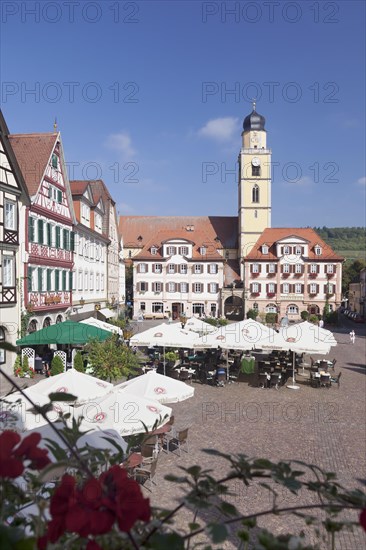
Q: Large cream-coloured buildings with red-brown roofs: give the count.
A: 2